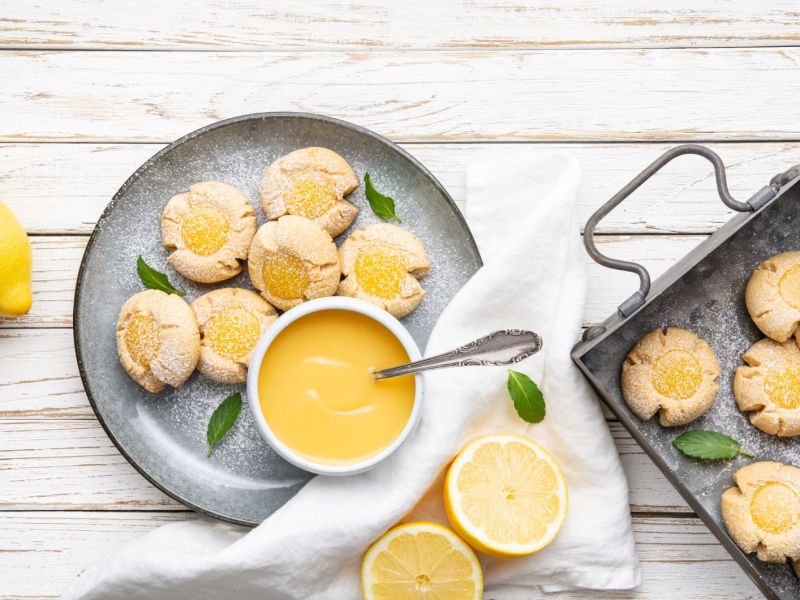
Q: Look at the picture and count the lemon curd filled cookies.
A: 10